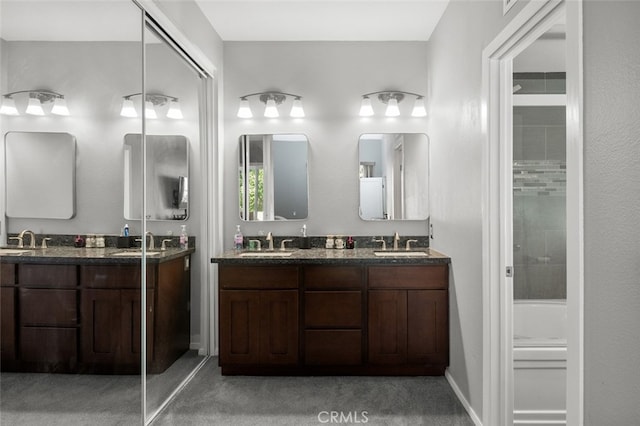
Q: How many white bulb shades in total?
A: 12